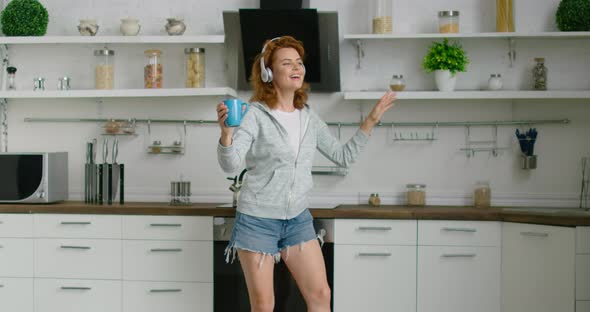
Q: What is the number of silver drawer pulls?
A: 11